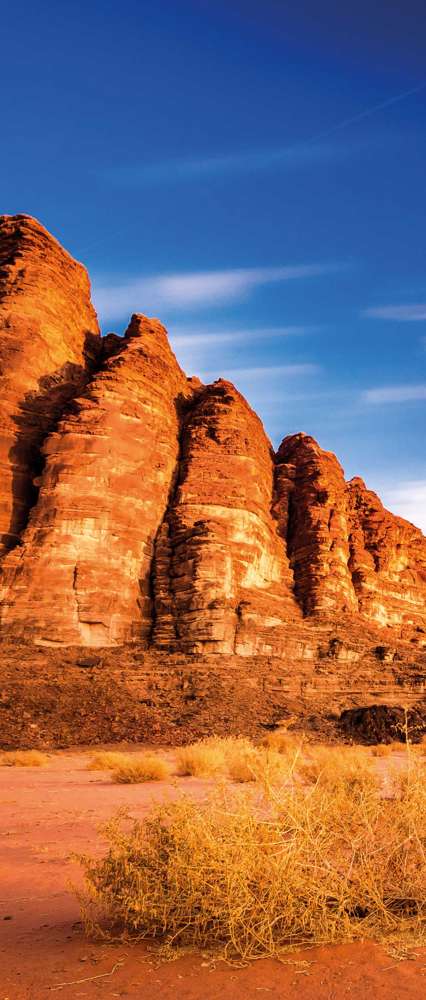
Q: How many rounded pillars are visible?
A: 5